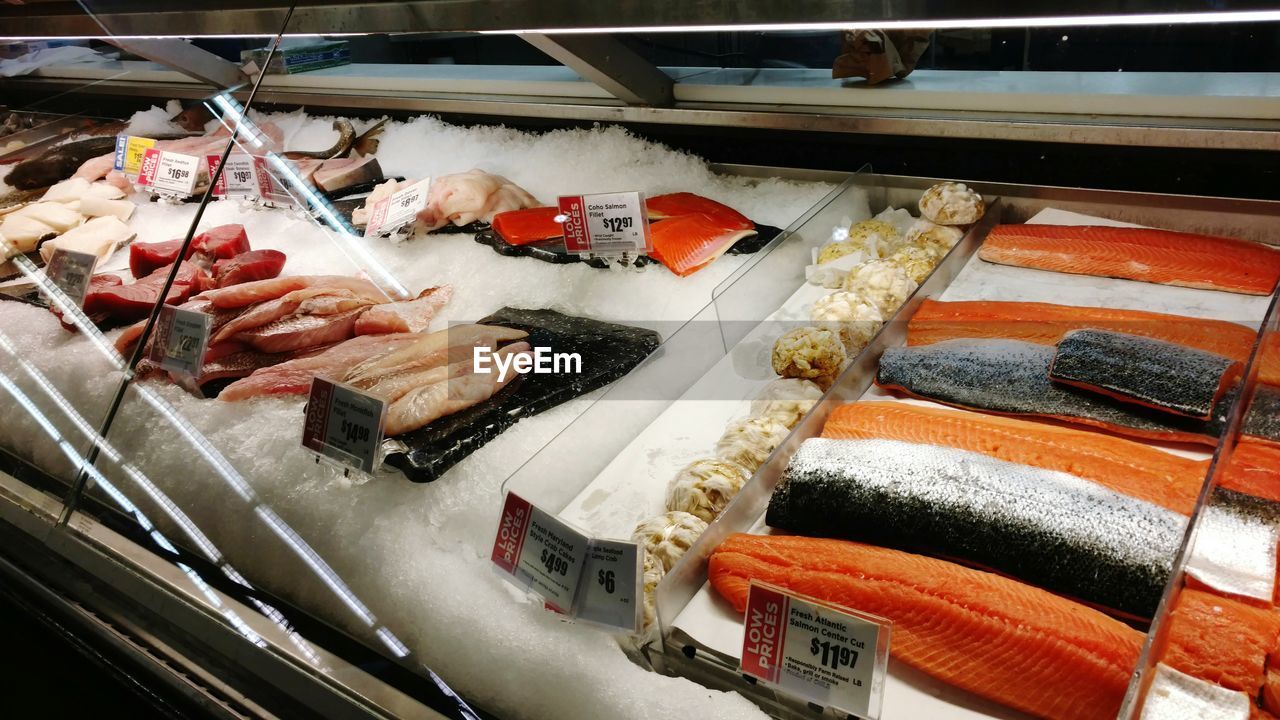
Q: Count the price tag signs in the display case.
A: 12